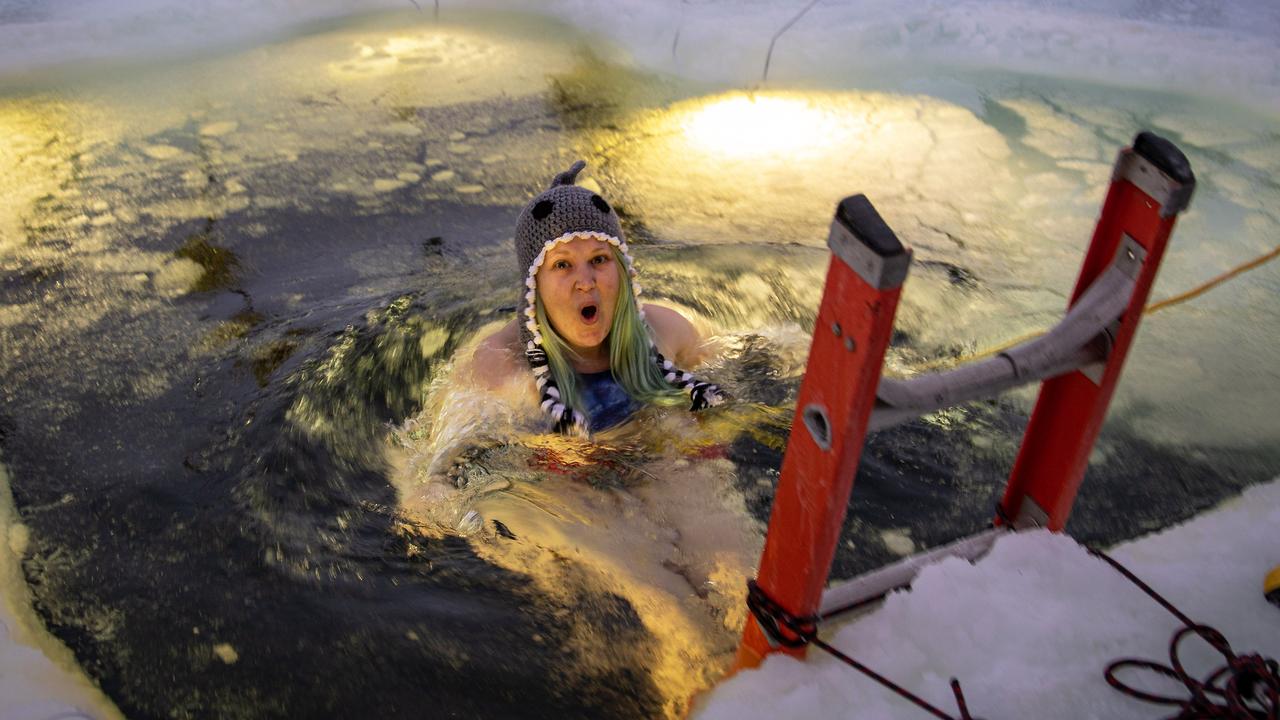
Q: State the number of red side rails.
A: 2